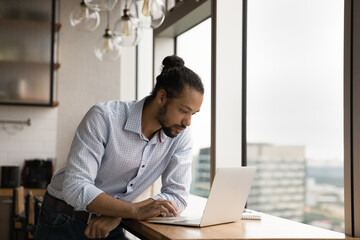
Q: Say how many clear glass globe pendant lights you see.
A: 5